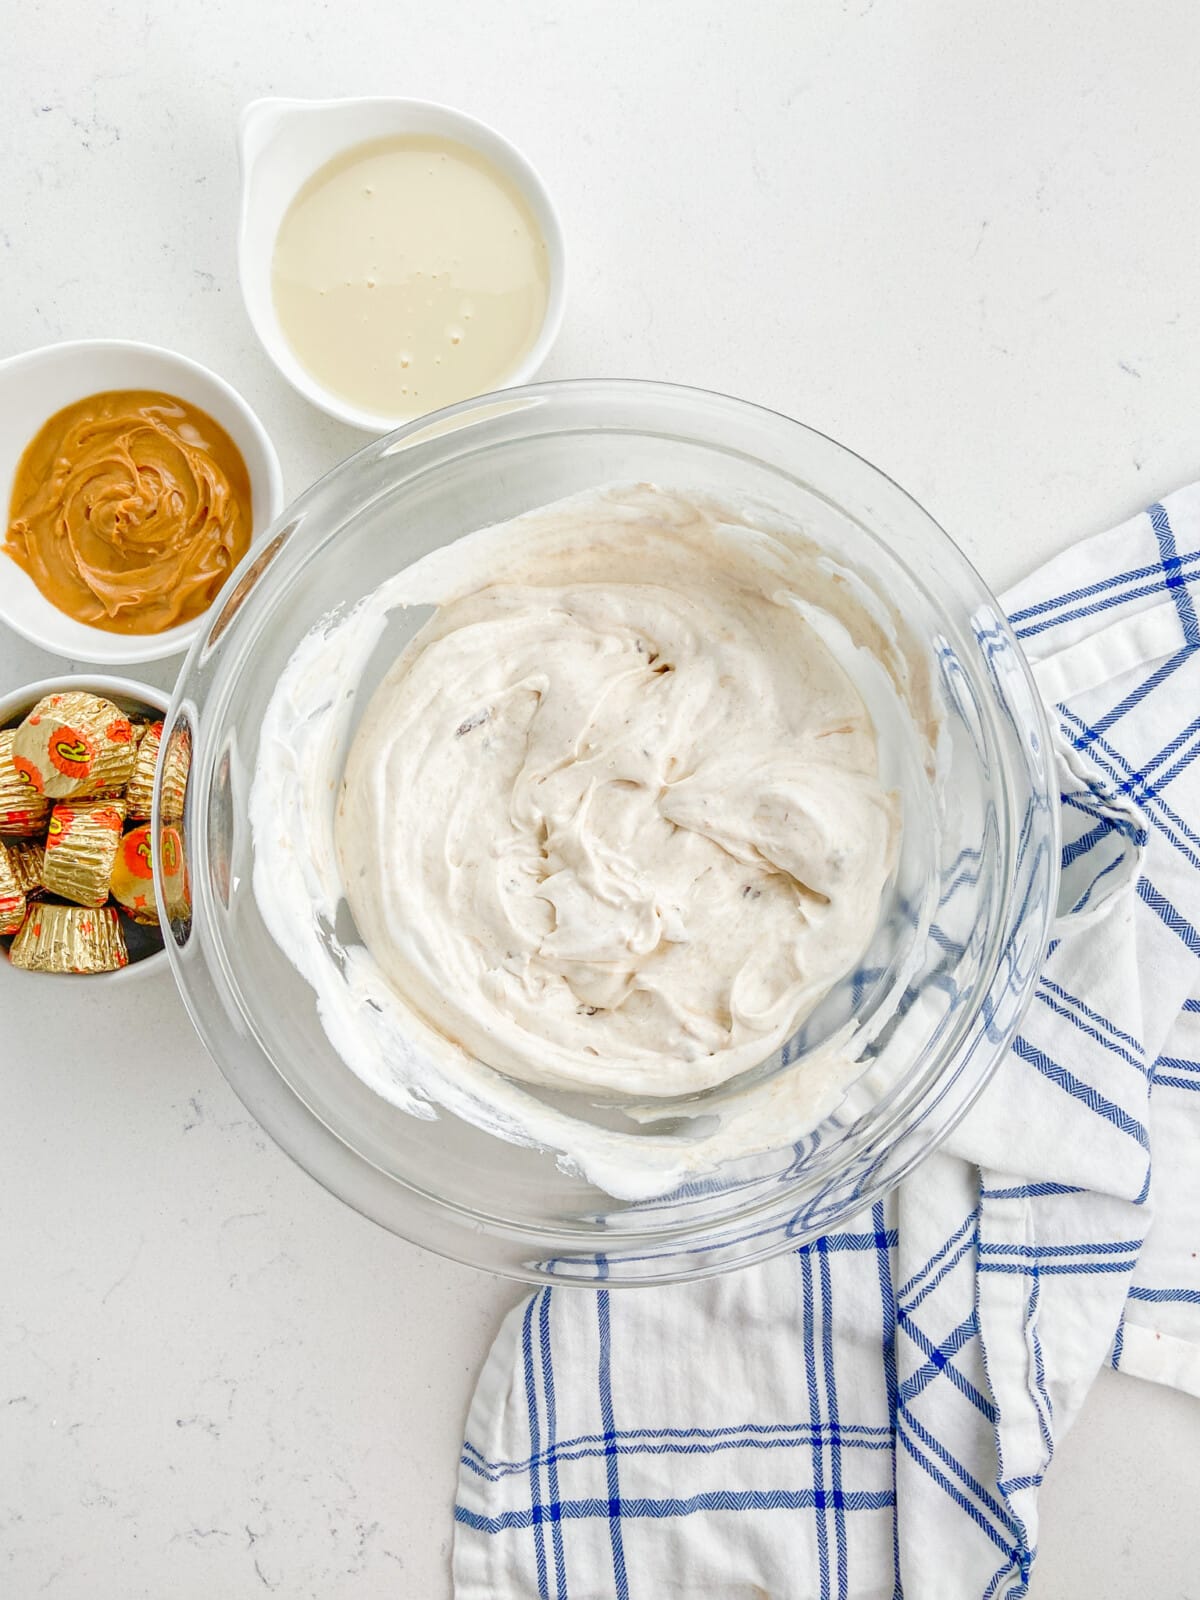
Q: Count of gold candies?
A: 8